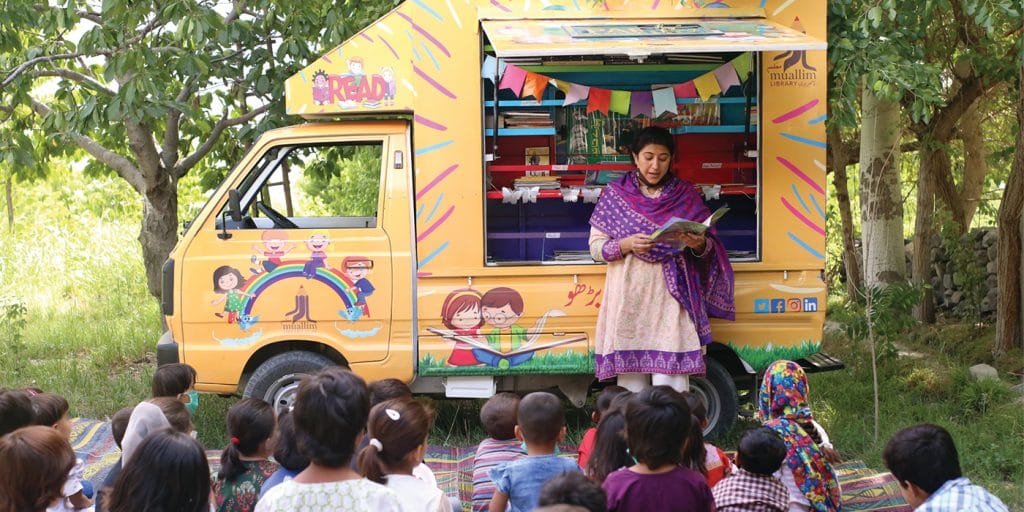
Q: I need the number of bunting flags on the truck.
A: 13